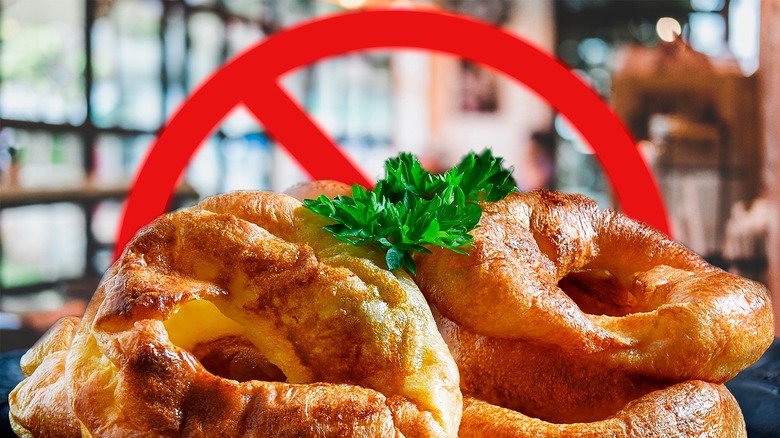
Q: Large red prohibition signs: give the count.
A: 1